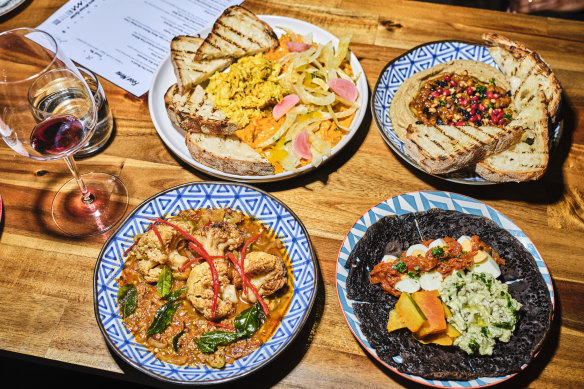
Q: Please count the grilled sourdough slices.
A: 7